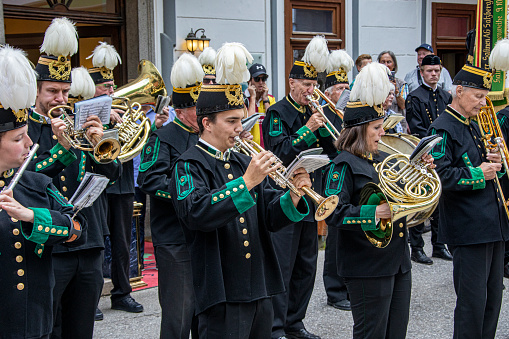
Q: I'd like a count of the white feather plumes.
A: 11